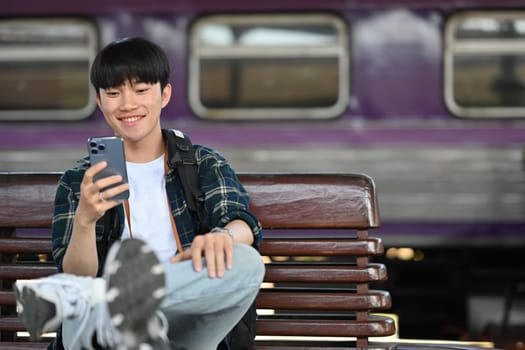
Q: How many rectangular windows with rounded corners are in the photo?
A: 3